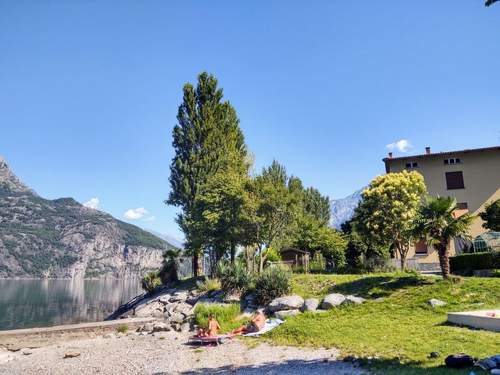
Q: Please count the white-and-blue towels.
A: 1